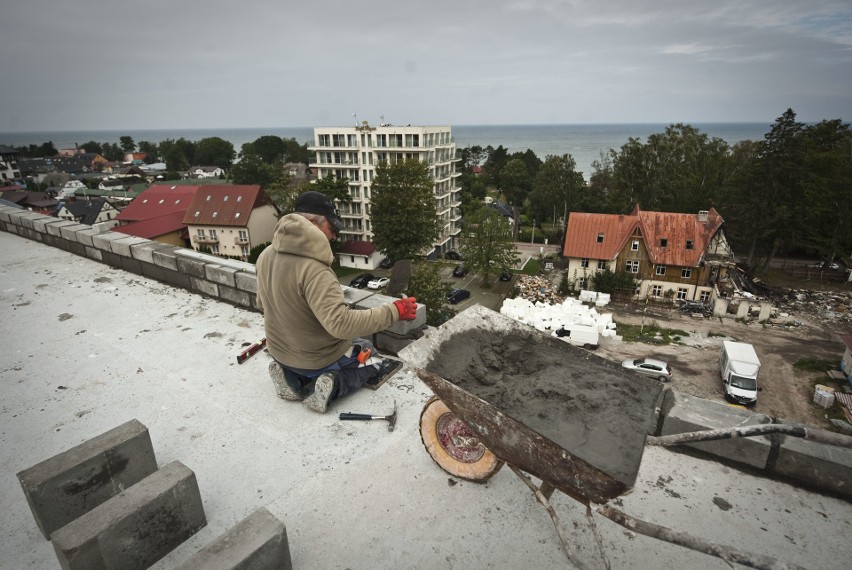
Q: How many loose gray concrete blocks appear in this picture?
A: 3